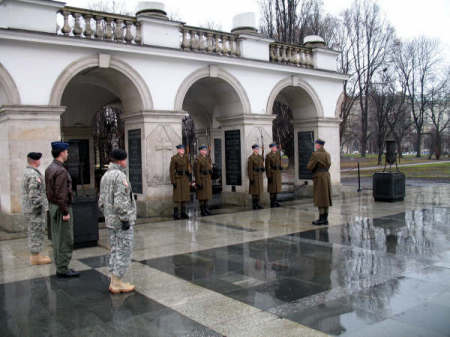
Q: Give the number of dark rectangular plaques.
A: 5